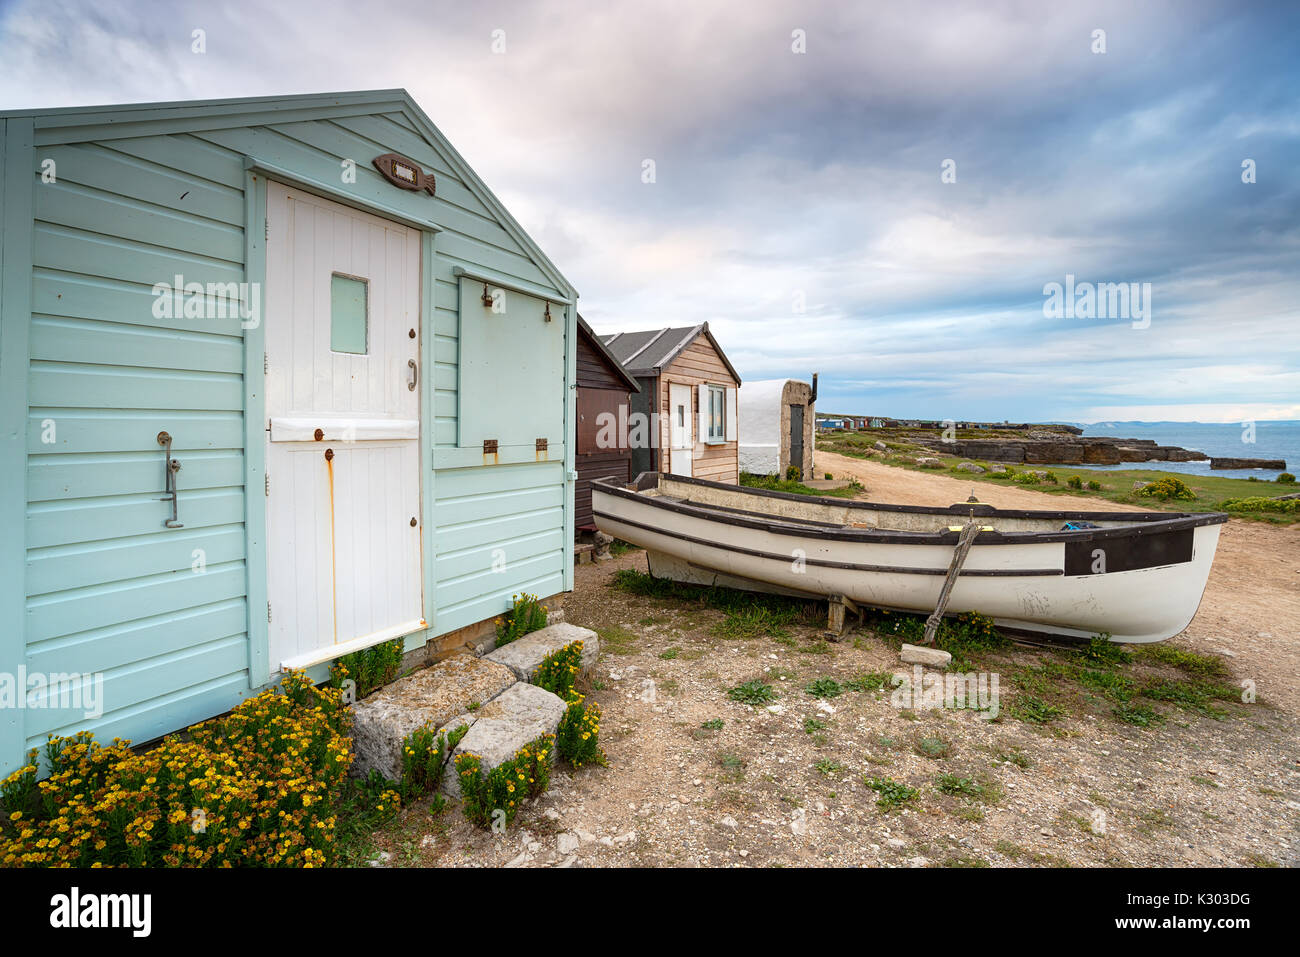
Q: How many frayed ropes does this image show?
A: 1